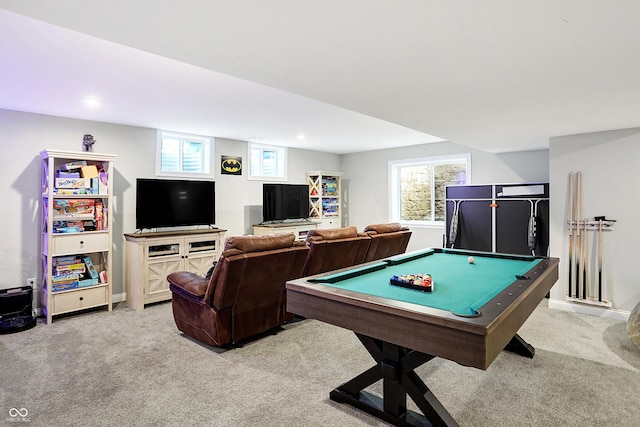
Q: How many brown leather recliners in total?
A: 3